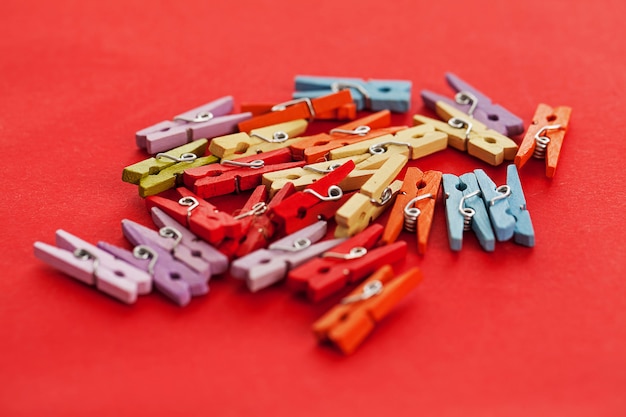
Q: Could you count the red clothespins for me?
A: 5